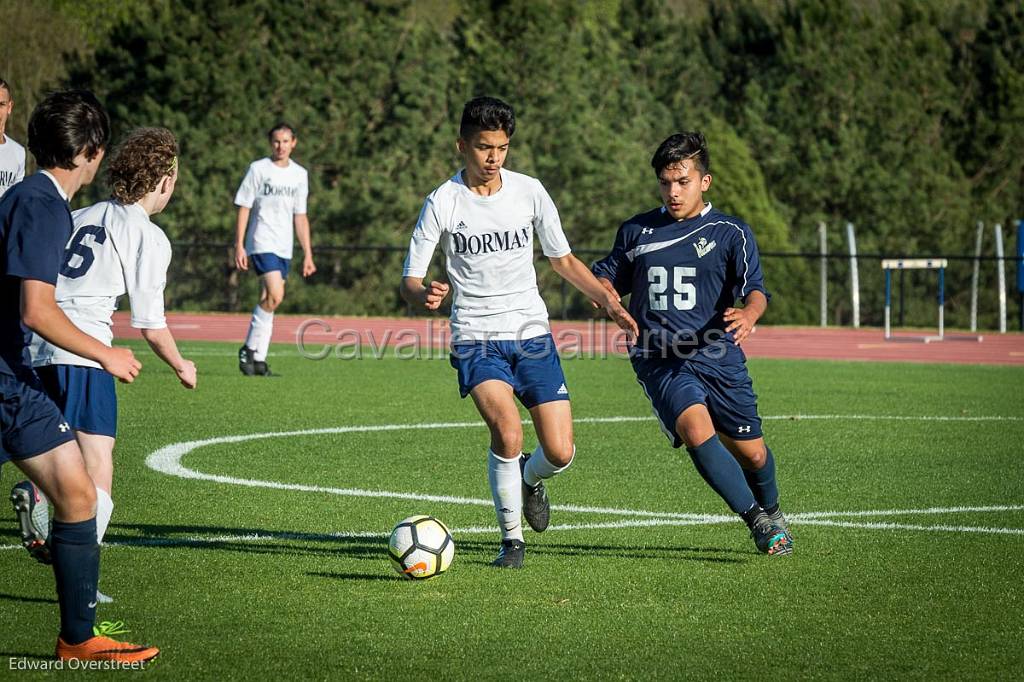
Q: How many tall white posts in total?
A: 4